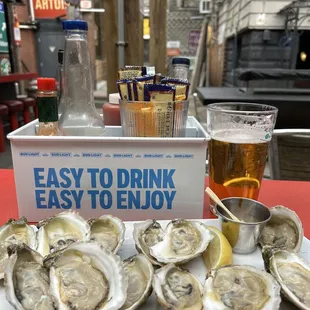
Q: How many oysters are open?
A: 12